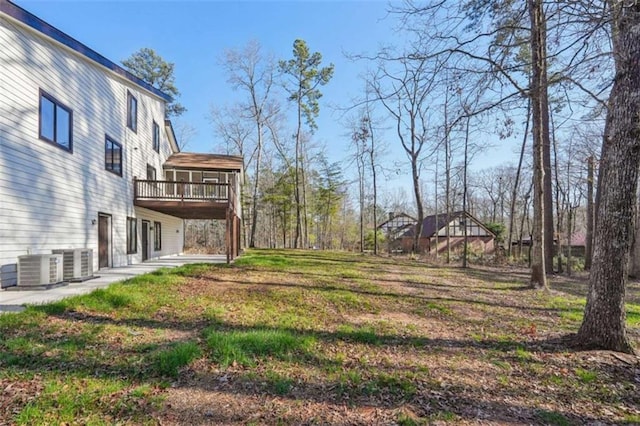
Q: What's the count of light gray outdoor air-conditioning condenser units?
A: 2